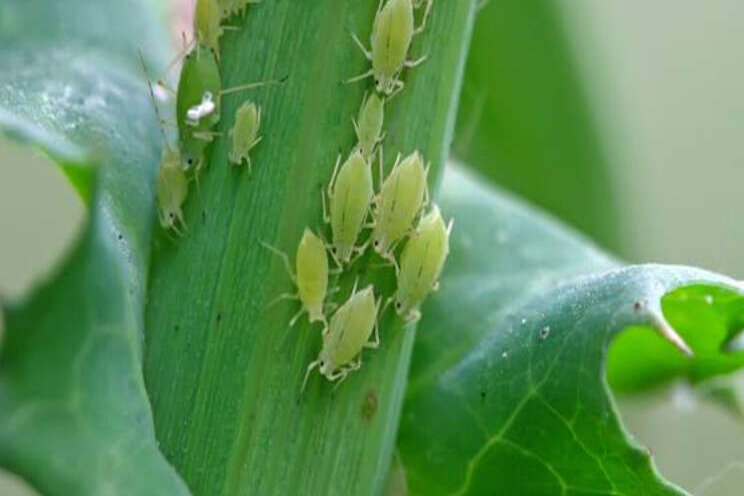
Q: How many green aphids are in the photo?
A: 12